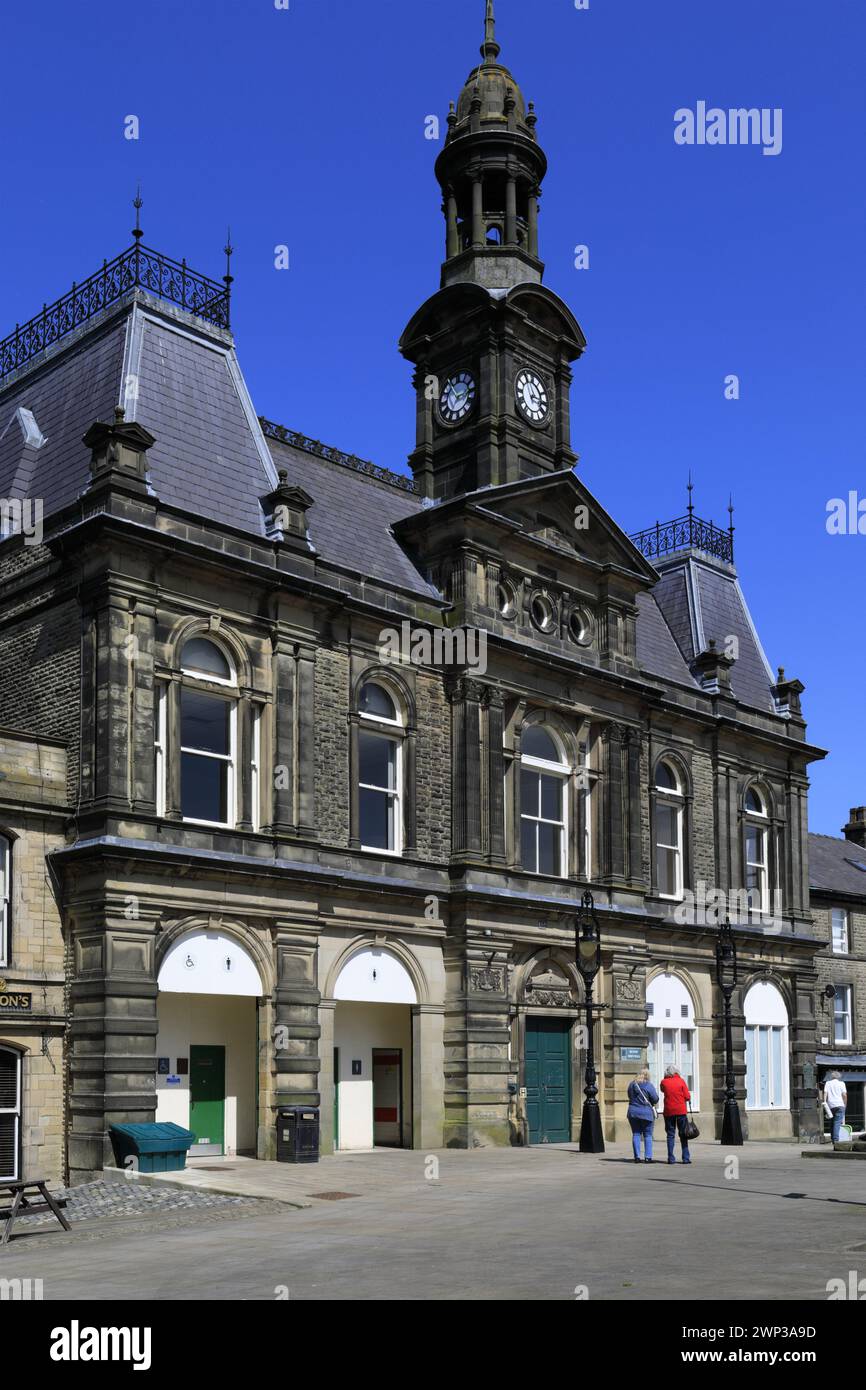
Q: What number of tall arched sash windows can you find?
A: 5